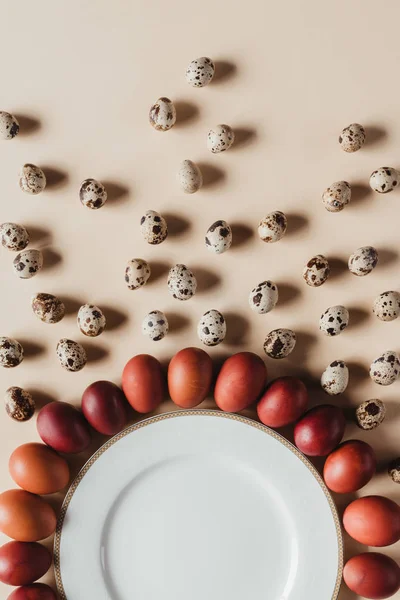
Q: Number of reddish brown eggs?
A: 14